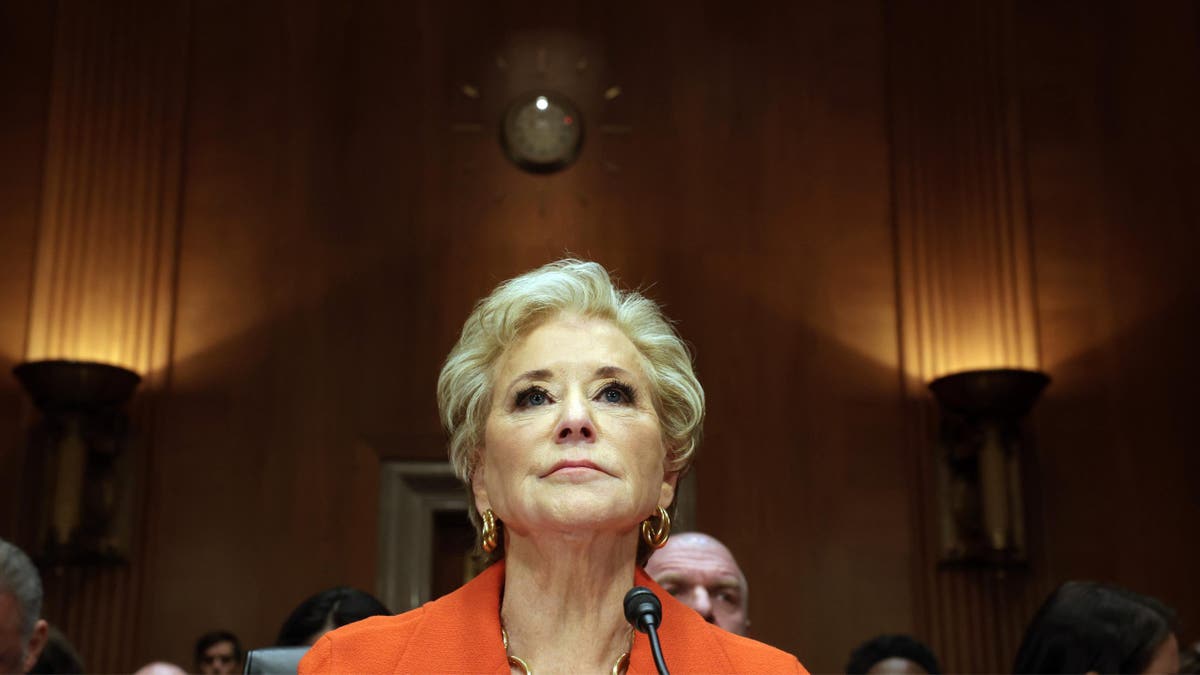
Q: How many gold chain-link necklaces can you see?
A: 1